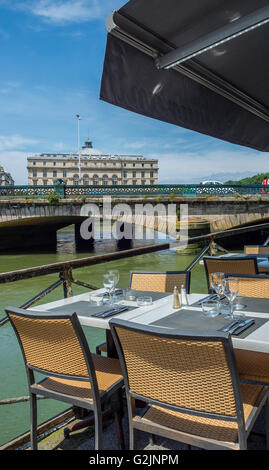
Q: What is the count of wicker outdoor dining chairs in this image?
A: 6